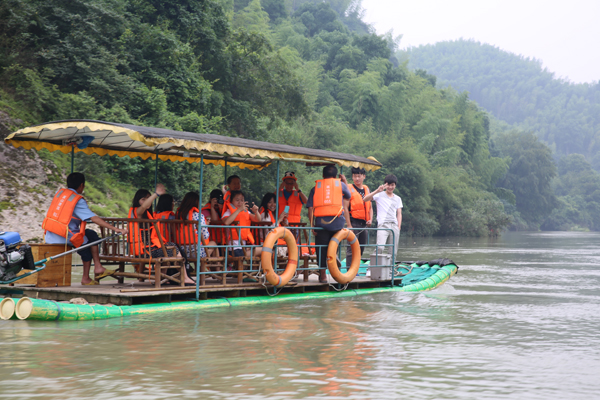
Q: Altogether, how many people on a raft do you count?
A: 12